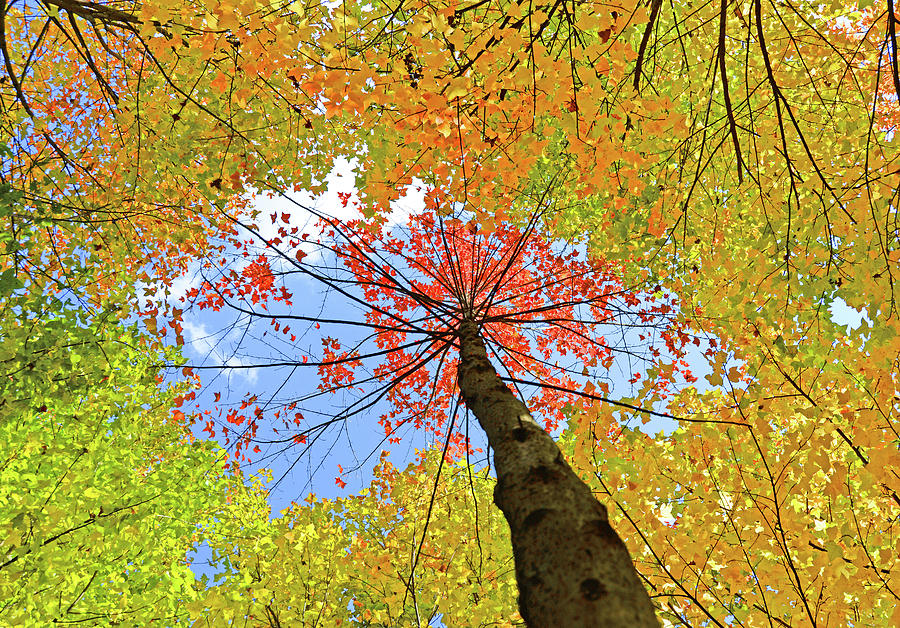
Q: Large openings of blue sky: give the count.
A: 1